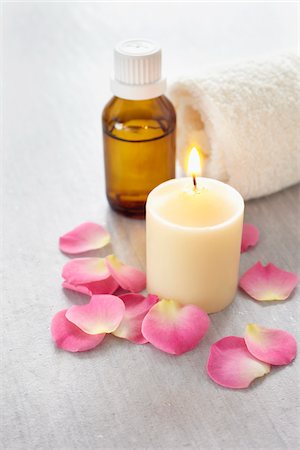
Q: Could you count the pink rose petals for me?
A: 12